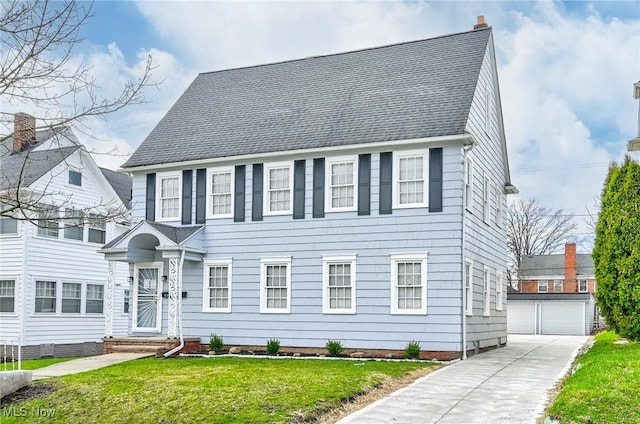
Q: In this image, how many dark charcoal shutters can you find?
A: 10